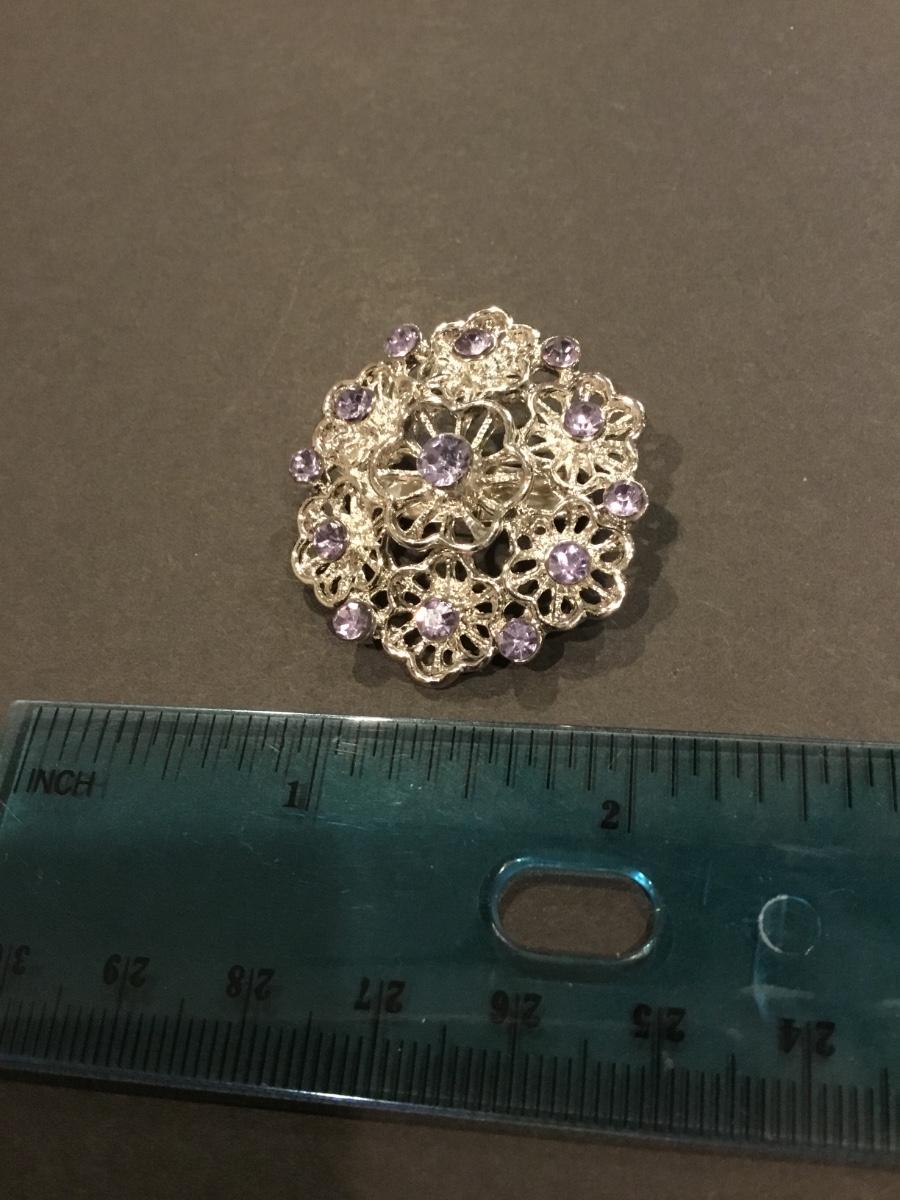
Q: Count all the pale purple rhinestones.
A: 13